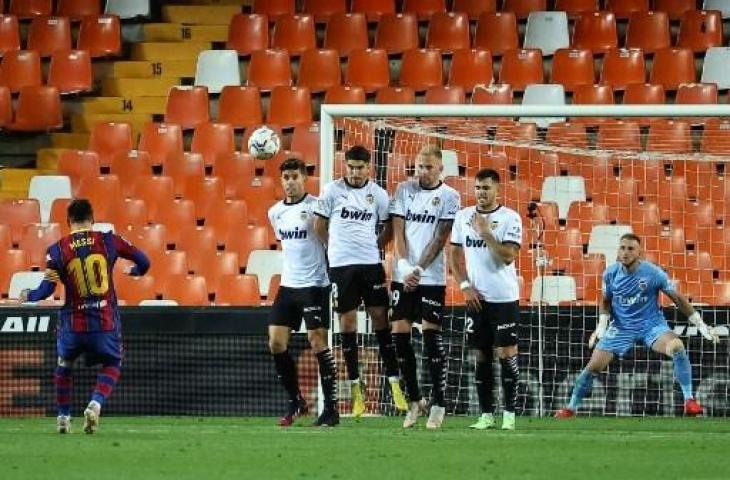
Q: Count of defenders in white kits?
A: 4